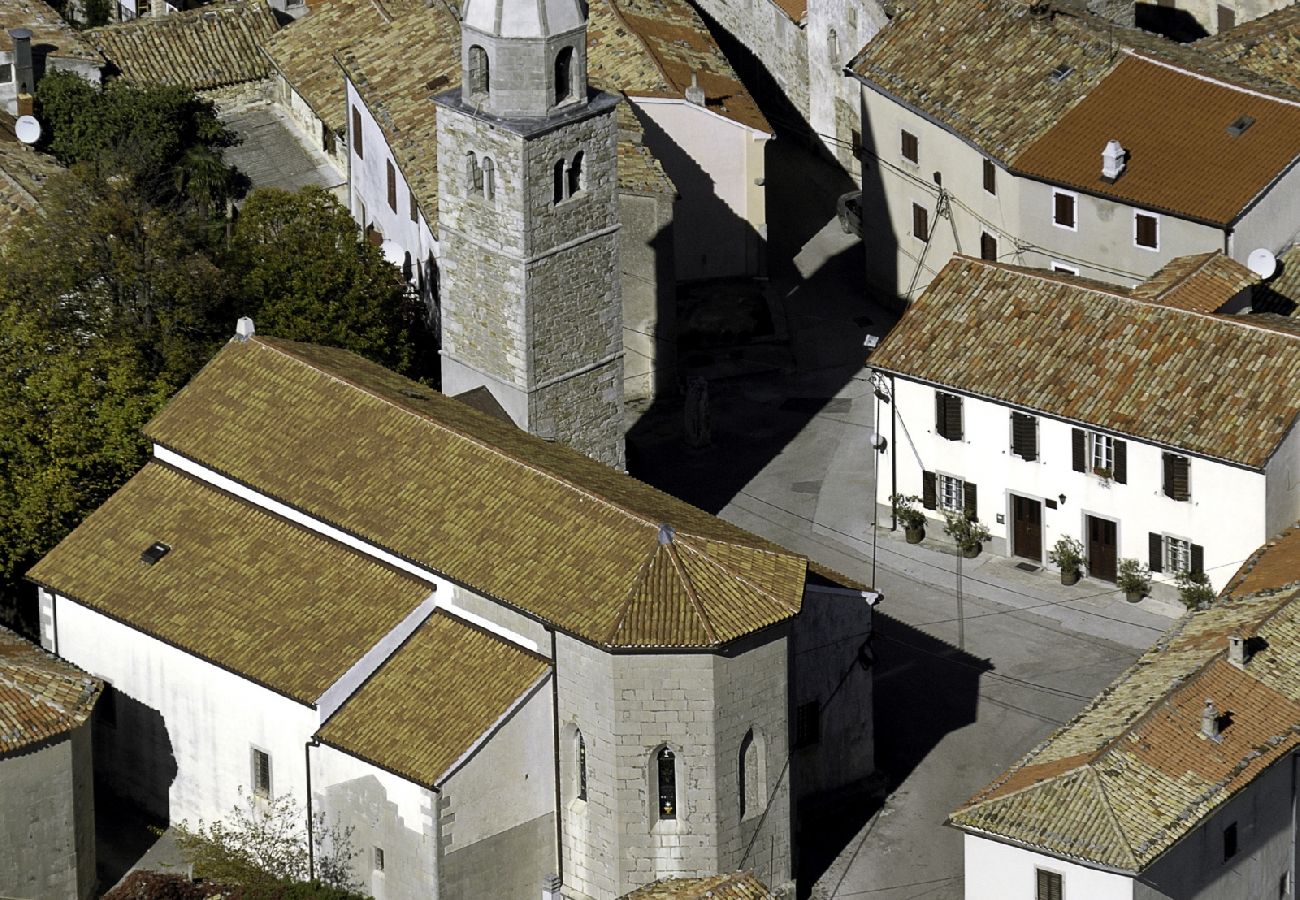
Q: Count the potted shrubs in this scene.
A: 5